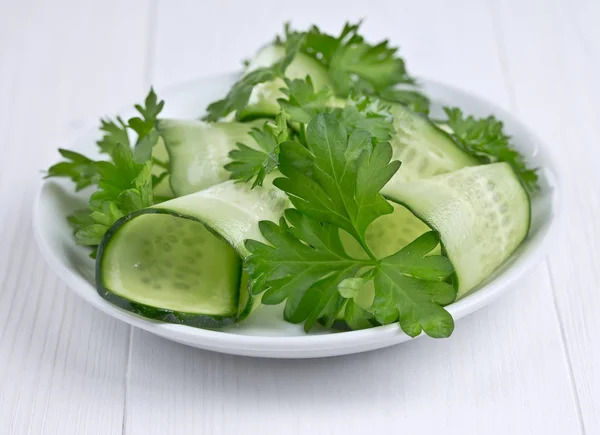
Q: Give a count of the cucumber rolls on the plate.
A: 5